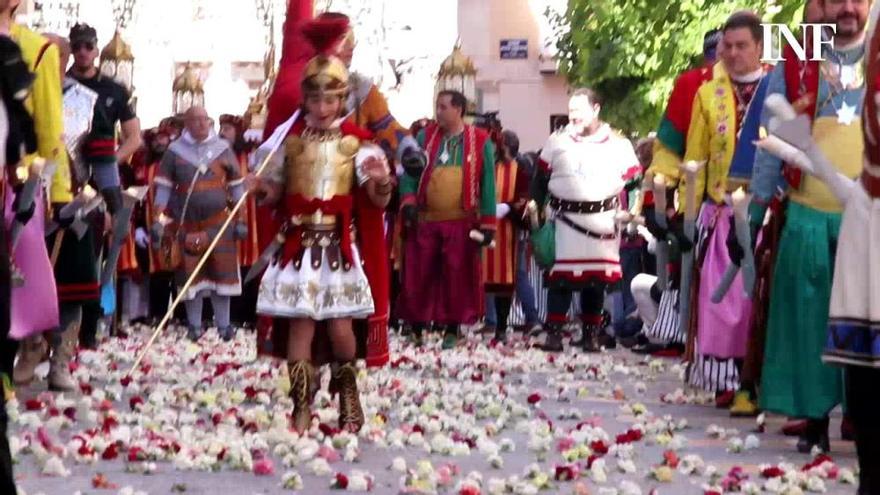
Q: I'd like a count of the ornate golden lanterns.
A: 3